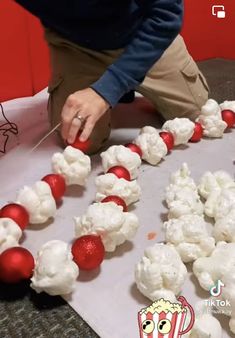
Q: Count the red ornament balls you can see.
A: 11